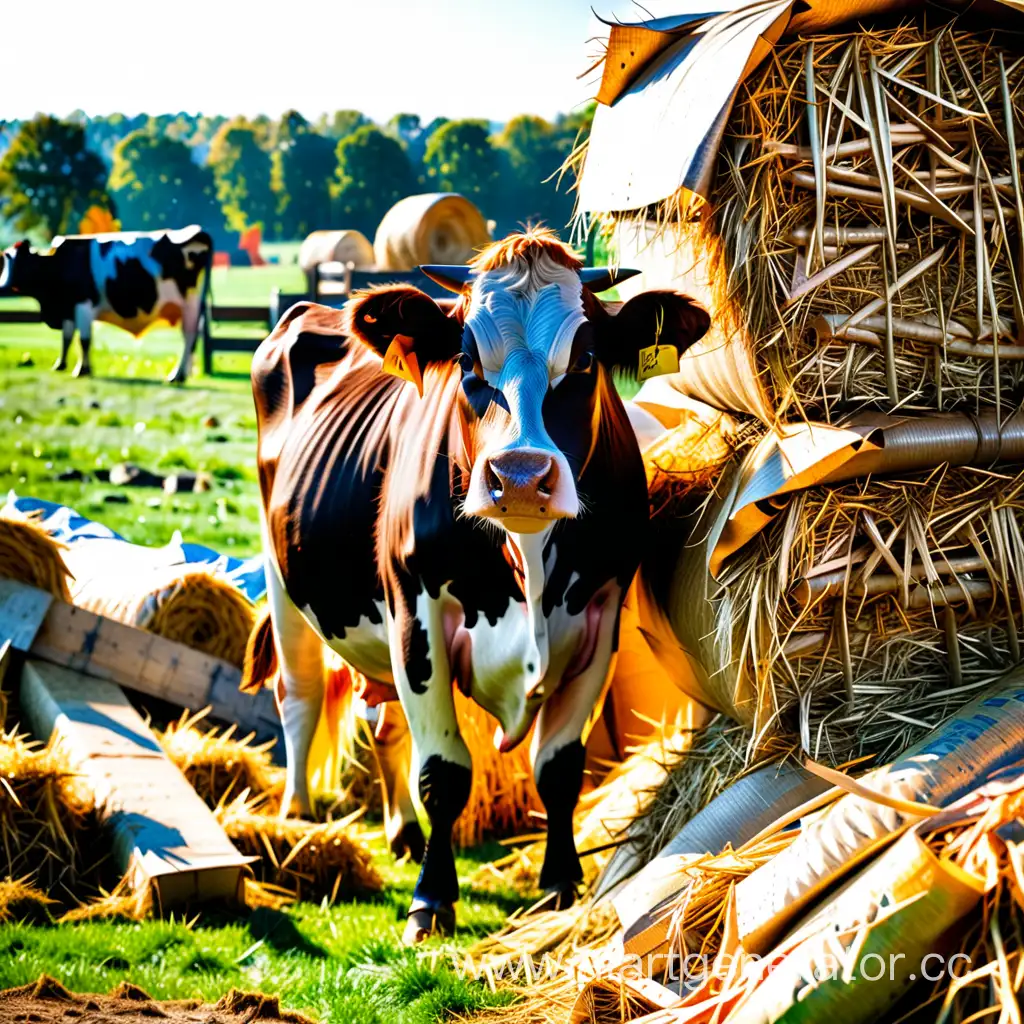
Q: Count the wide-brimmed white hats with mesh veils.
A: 0